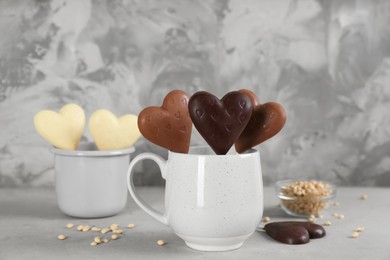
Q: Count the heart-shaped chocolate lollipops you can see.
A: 6